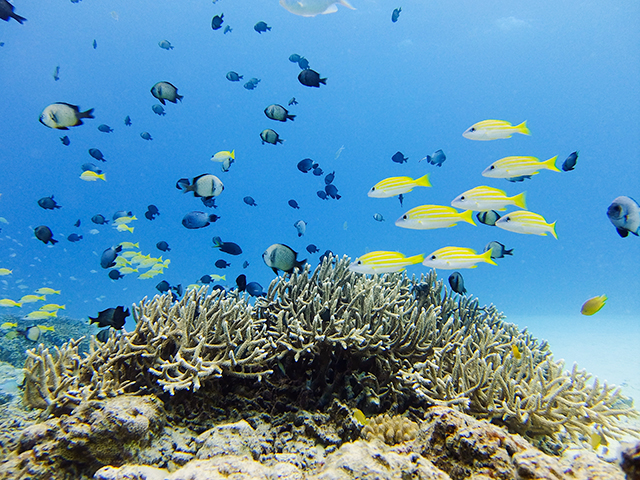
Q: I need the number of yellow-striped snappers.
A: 8